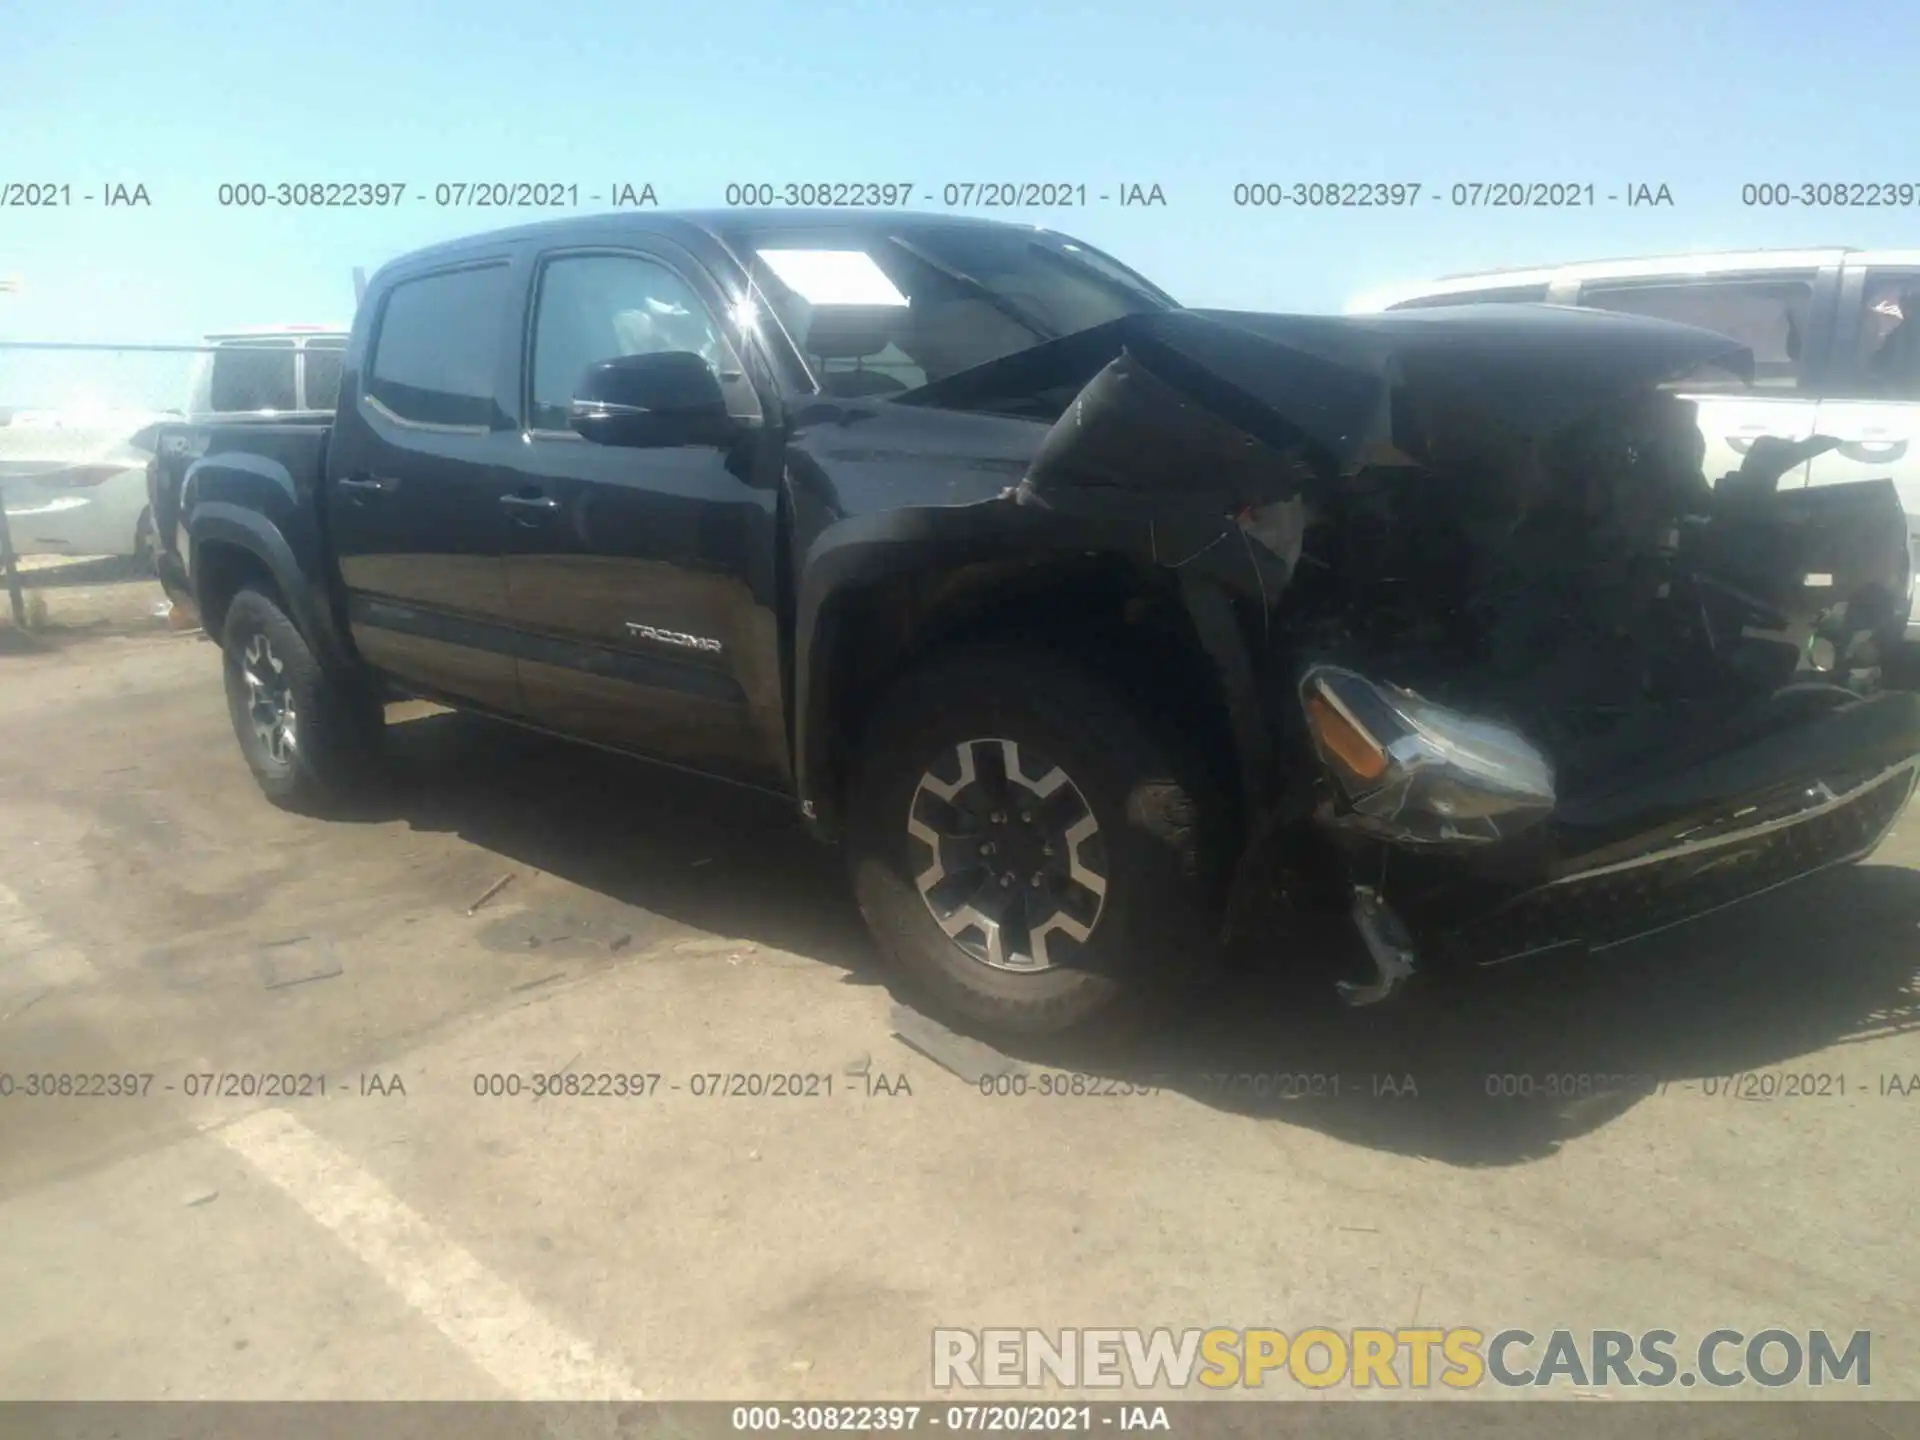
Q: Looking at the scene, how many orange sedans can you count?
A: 0